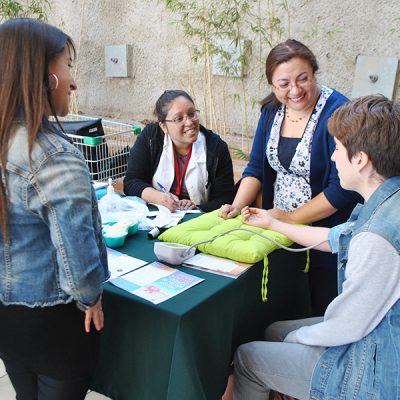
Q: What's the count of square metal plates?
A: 3